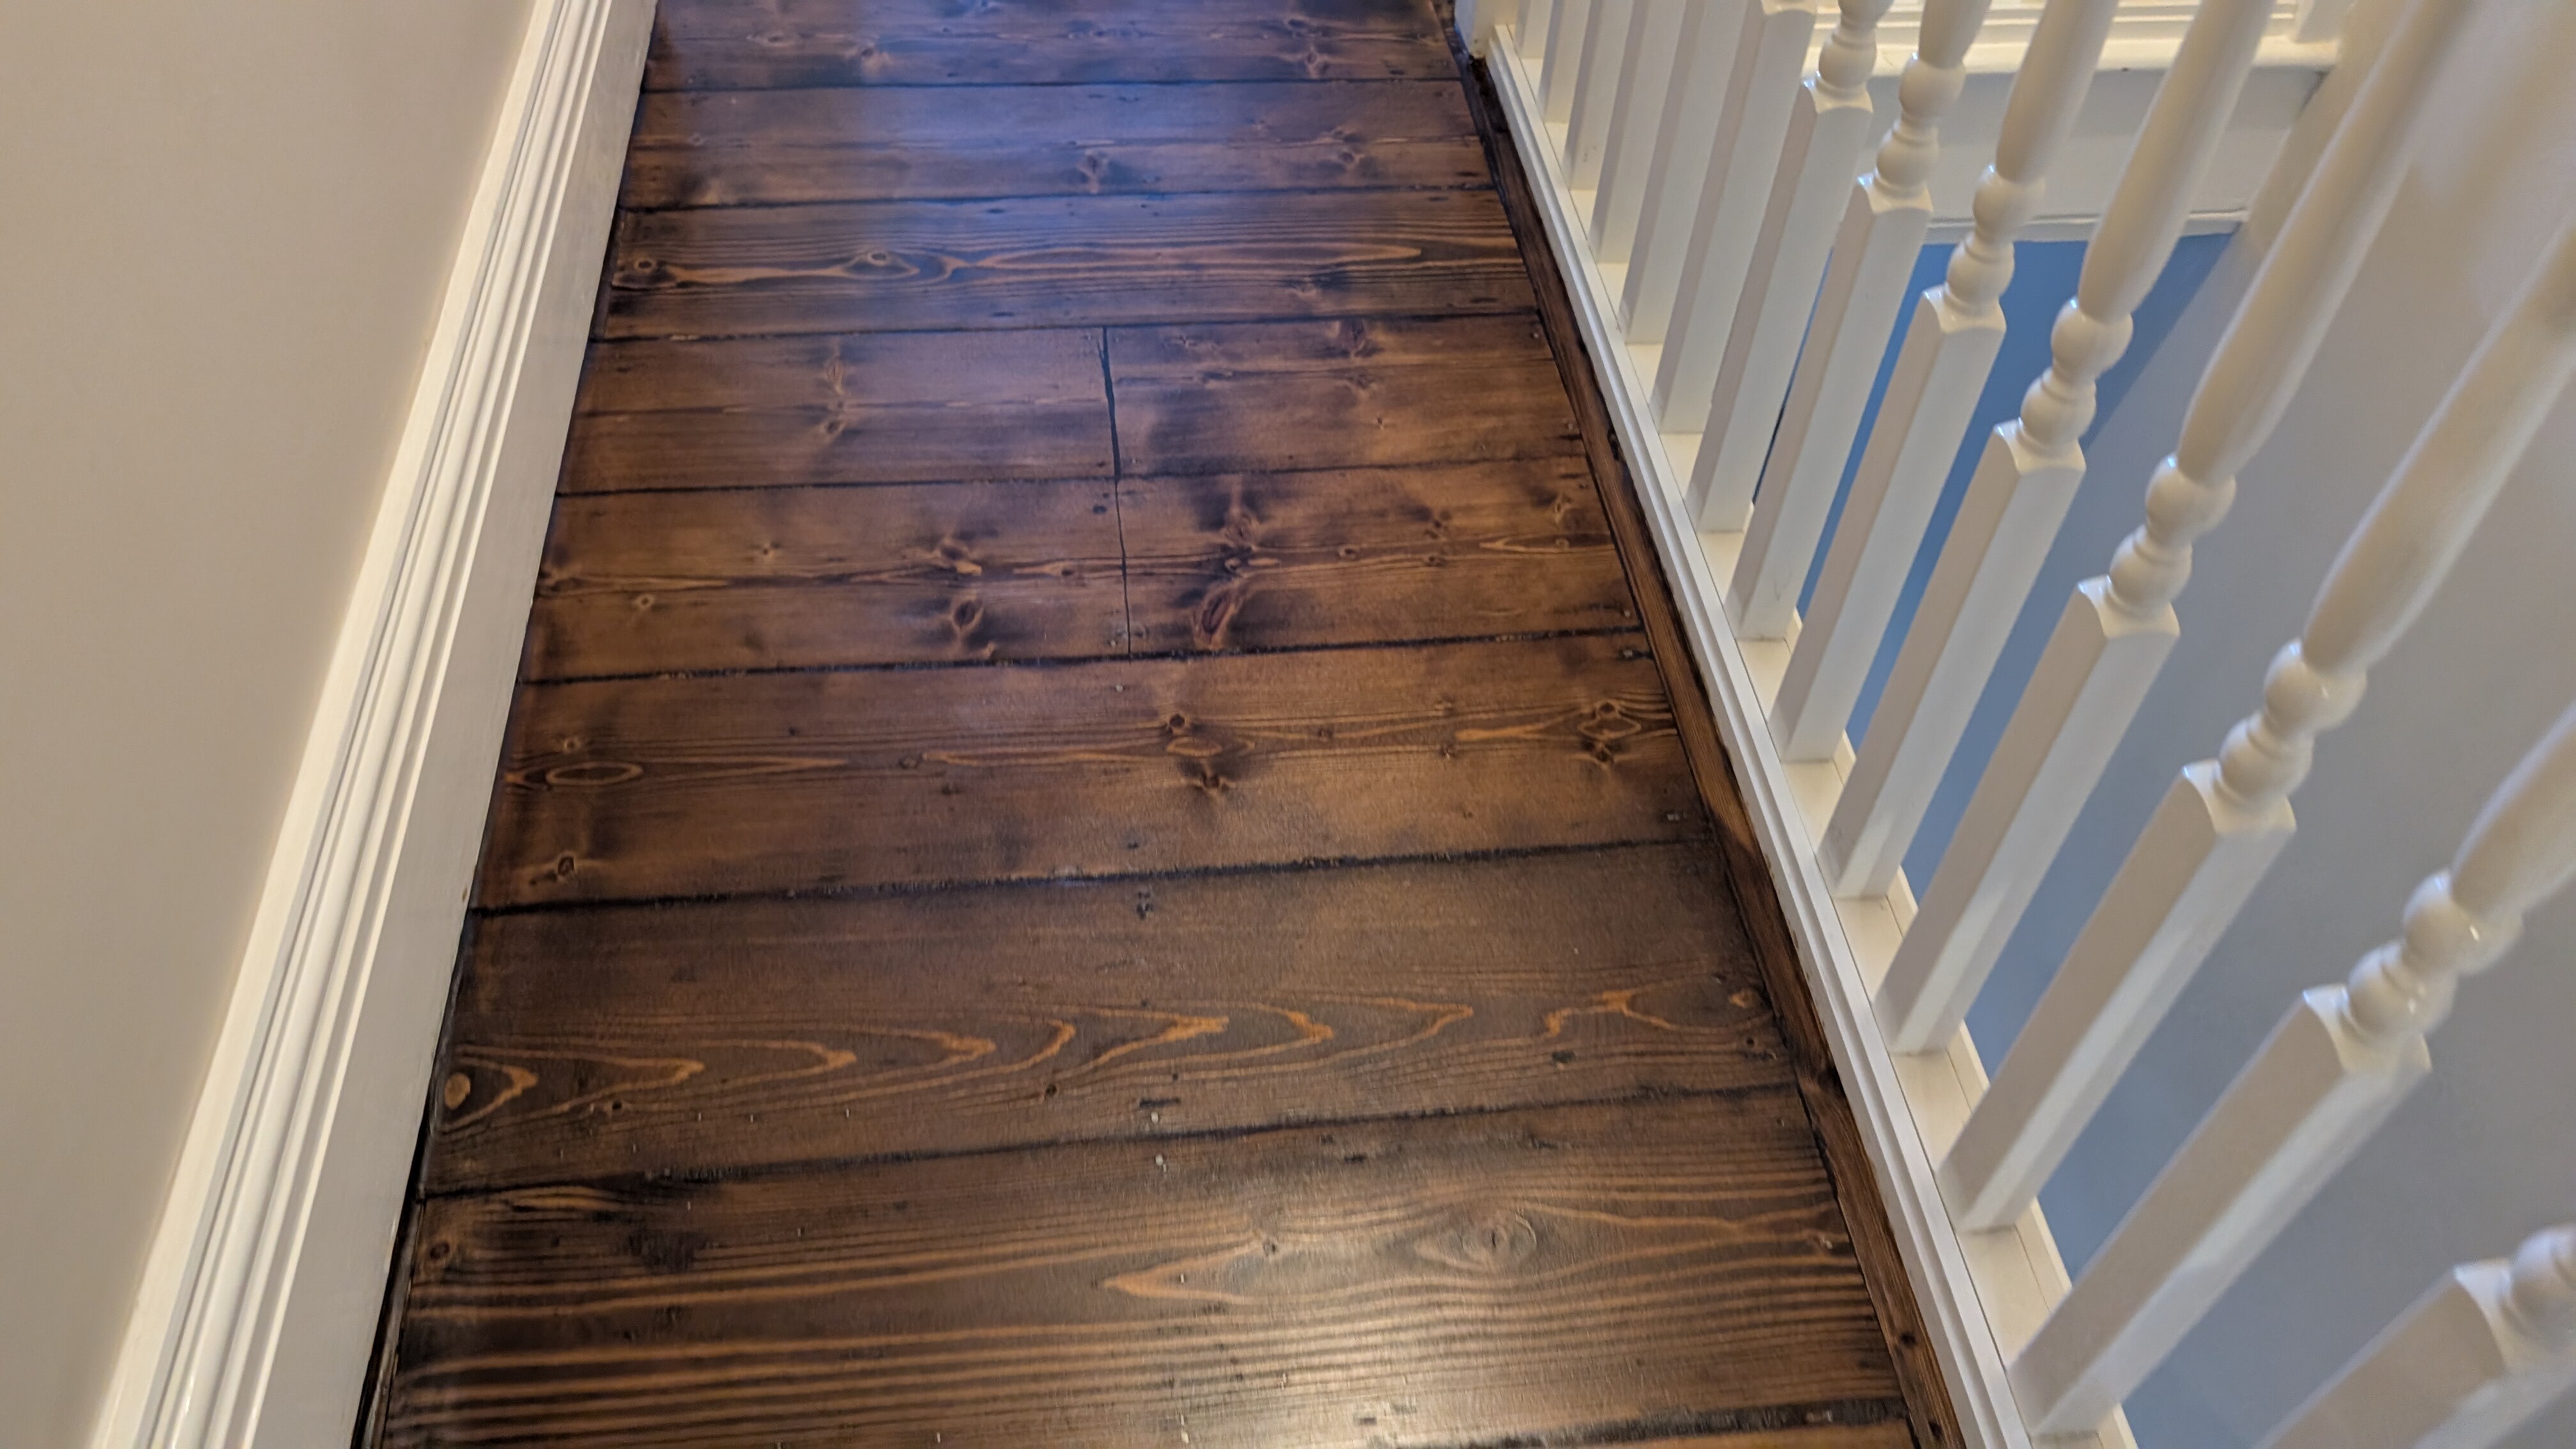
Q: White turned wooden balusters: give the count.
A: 14